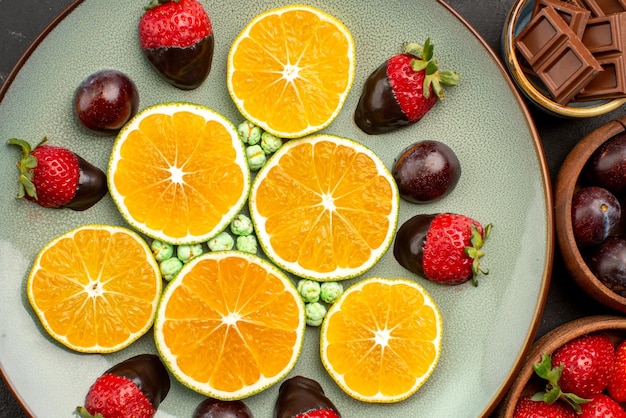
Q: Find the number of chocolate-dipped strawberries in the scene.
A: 6